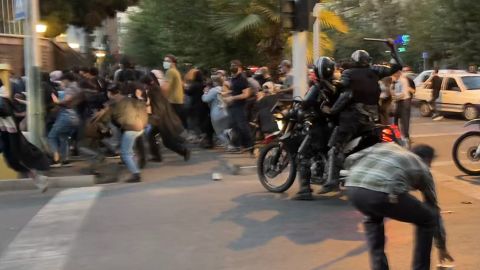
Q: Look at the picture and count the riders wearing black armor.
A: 2